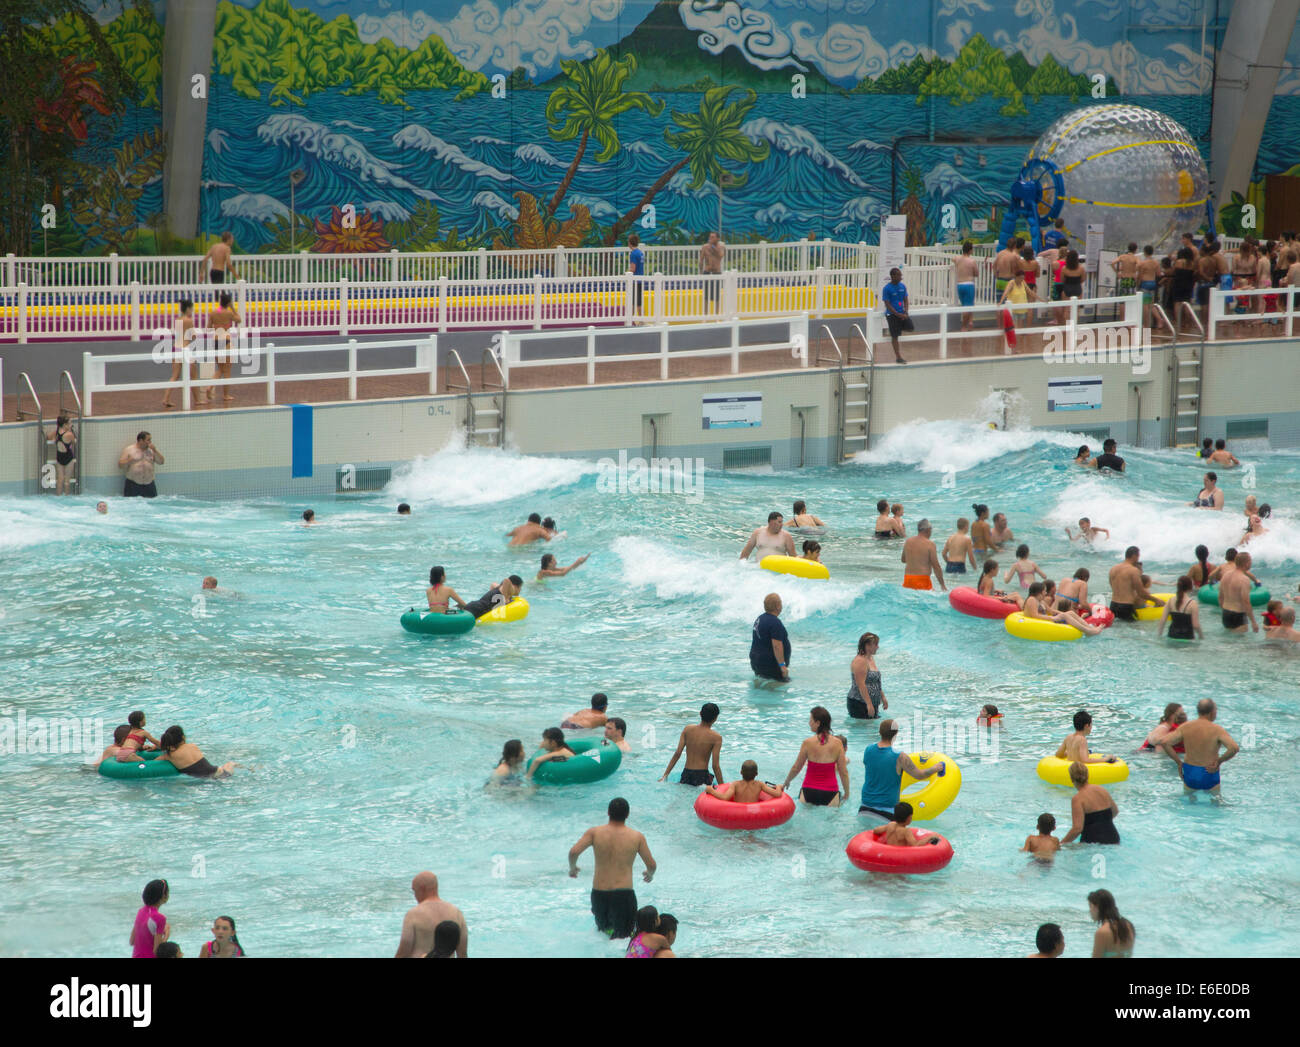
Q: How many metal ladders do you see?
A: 4